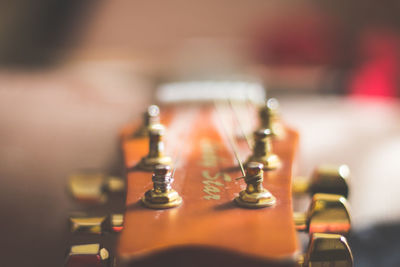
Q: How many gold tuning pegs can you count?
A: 6